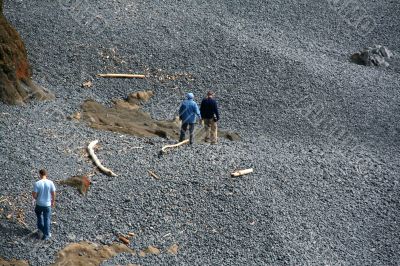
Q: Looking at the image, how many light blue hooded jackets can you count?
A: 1